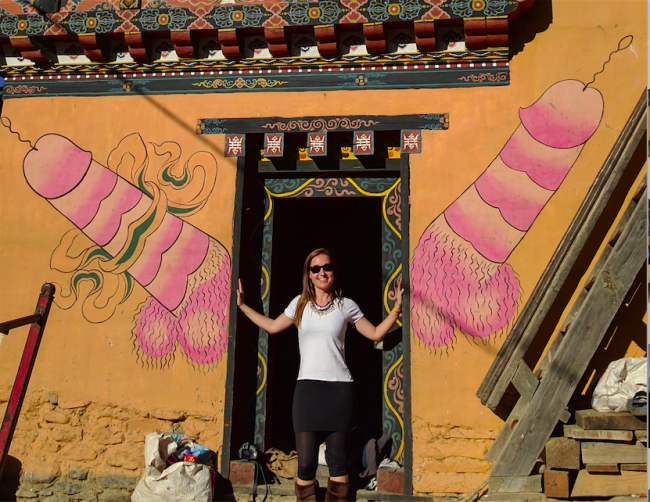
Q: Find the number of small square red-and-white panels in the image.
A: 5